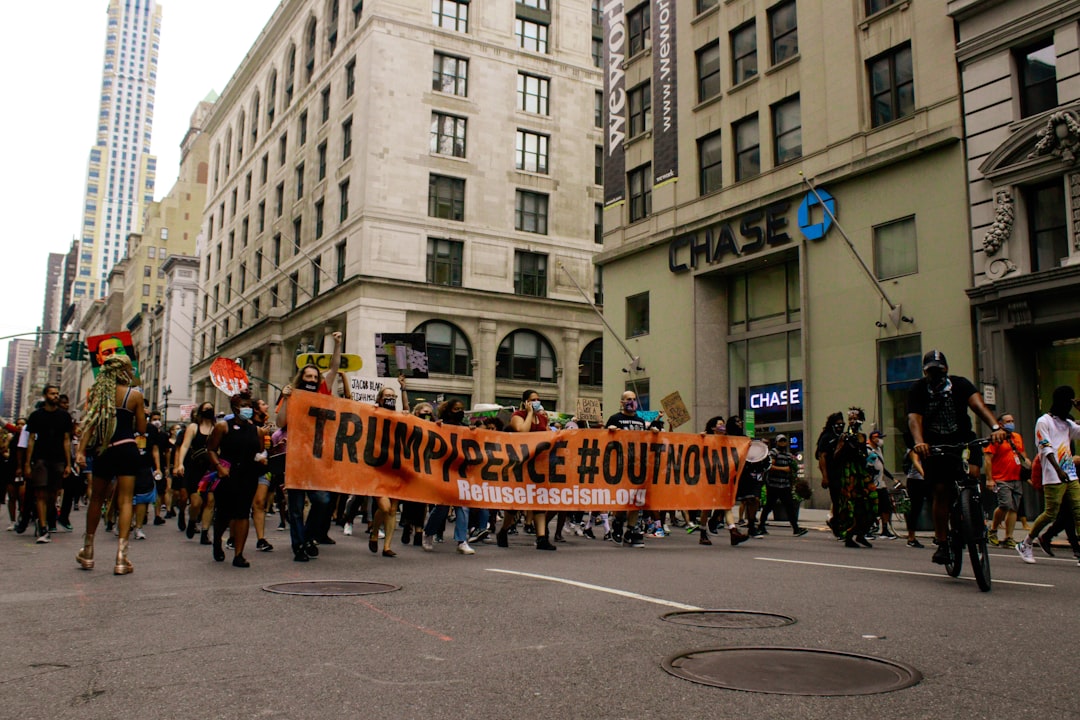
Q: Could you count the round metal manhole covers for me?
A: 3